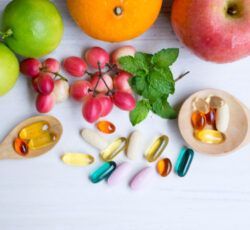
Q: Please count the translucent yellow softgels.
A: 6